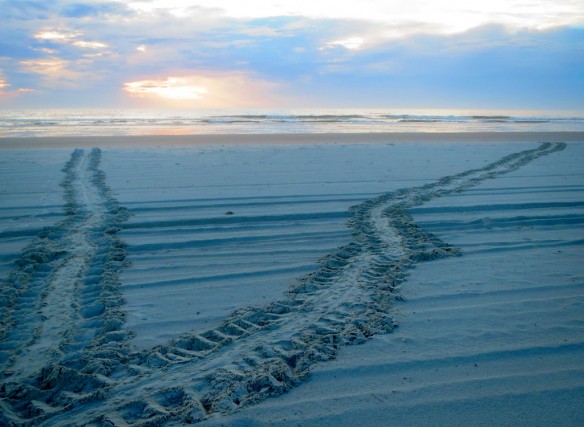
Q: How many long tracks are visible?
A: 2